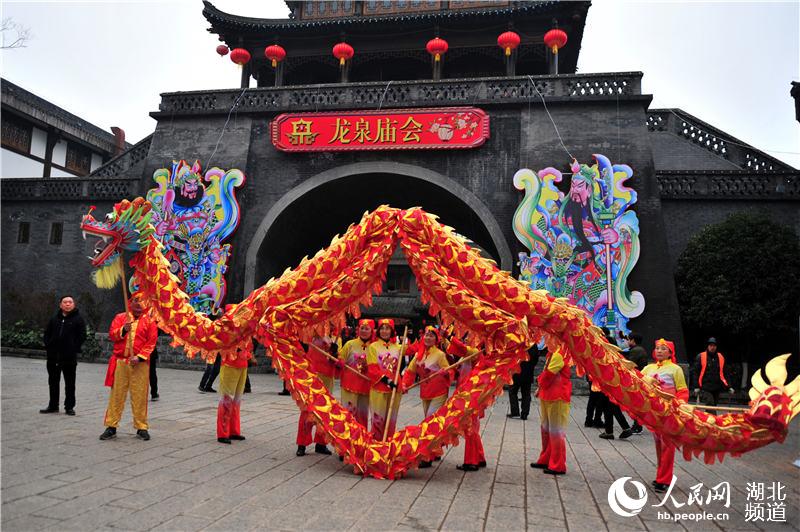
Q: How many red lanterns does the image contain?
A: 7